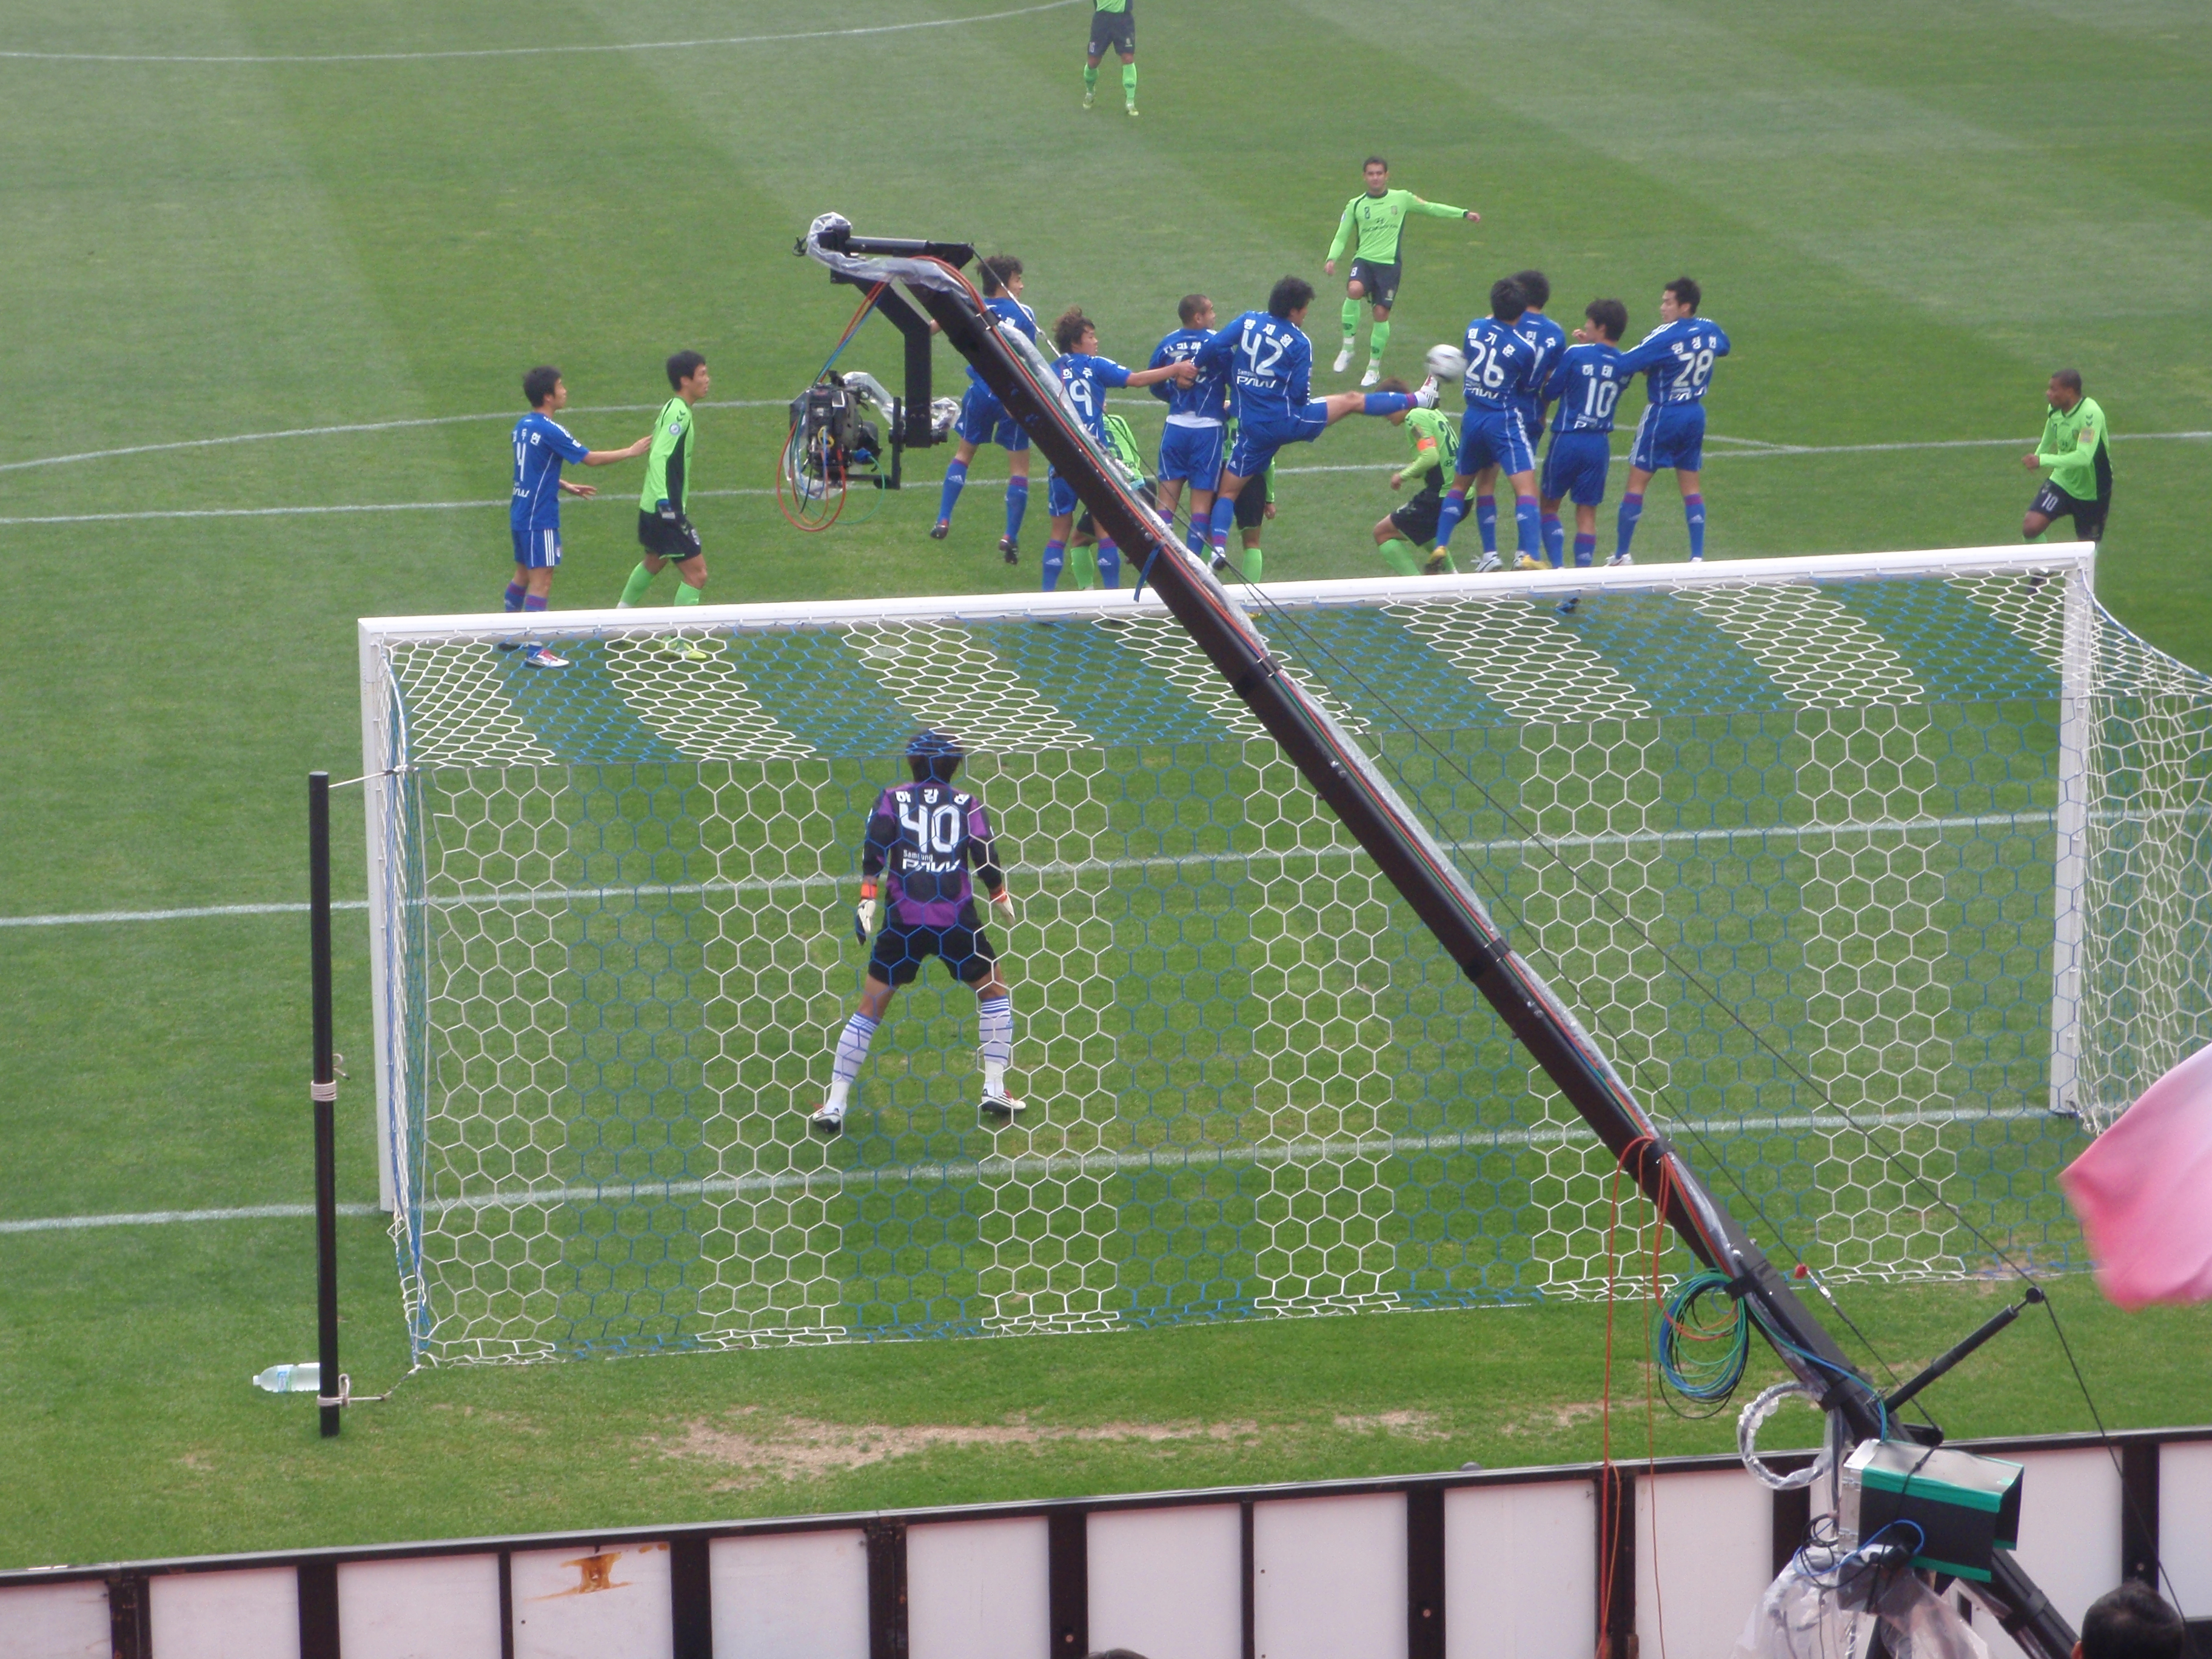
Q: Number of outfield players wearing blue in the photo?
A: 9